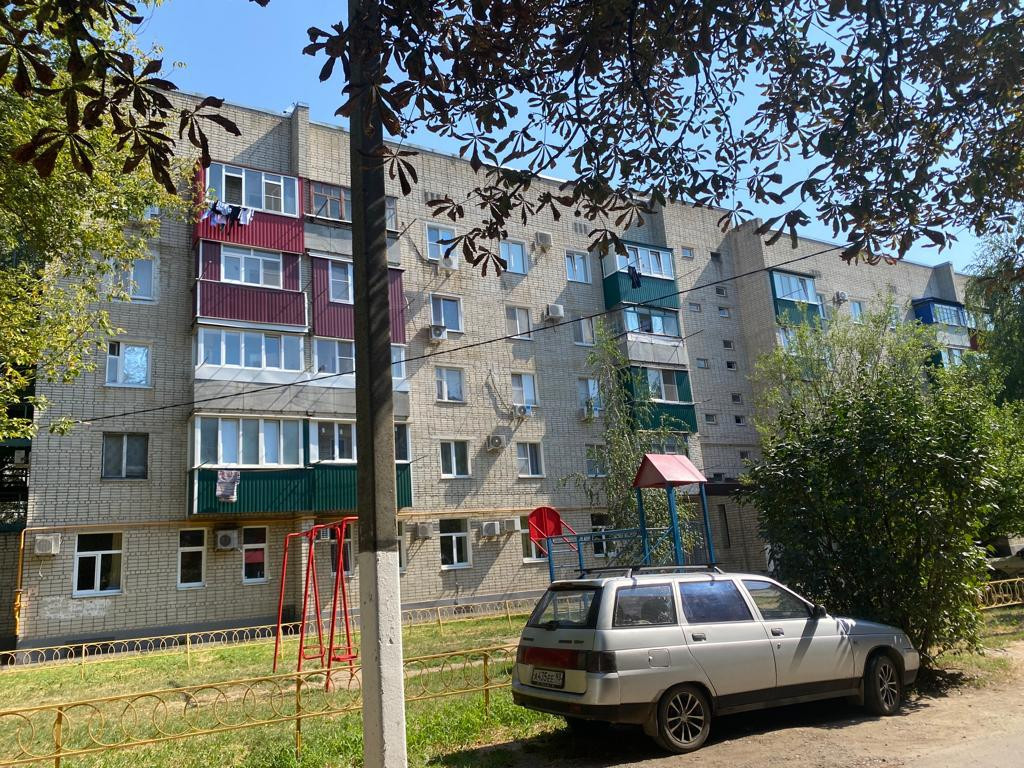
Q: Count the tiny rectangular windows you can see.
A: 13